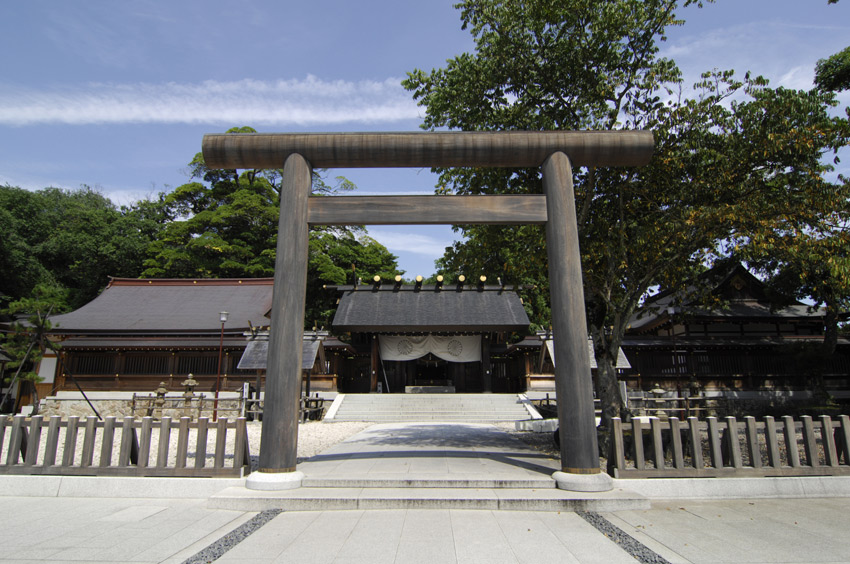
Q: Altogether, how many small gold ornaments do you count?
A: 6